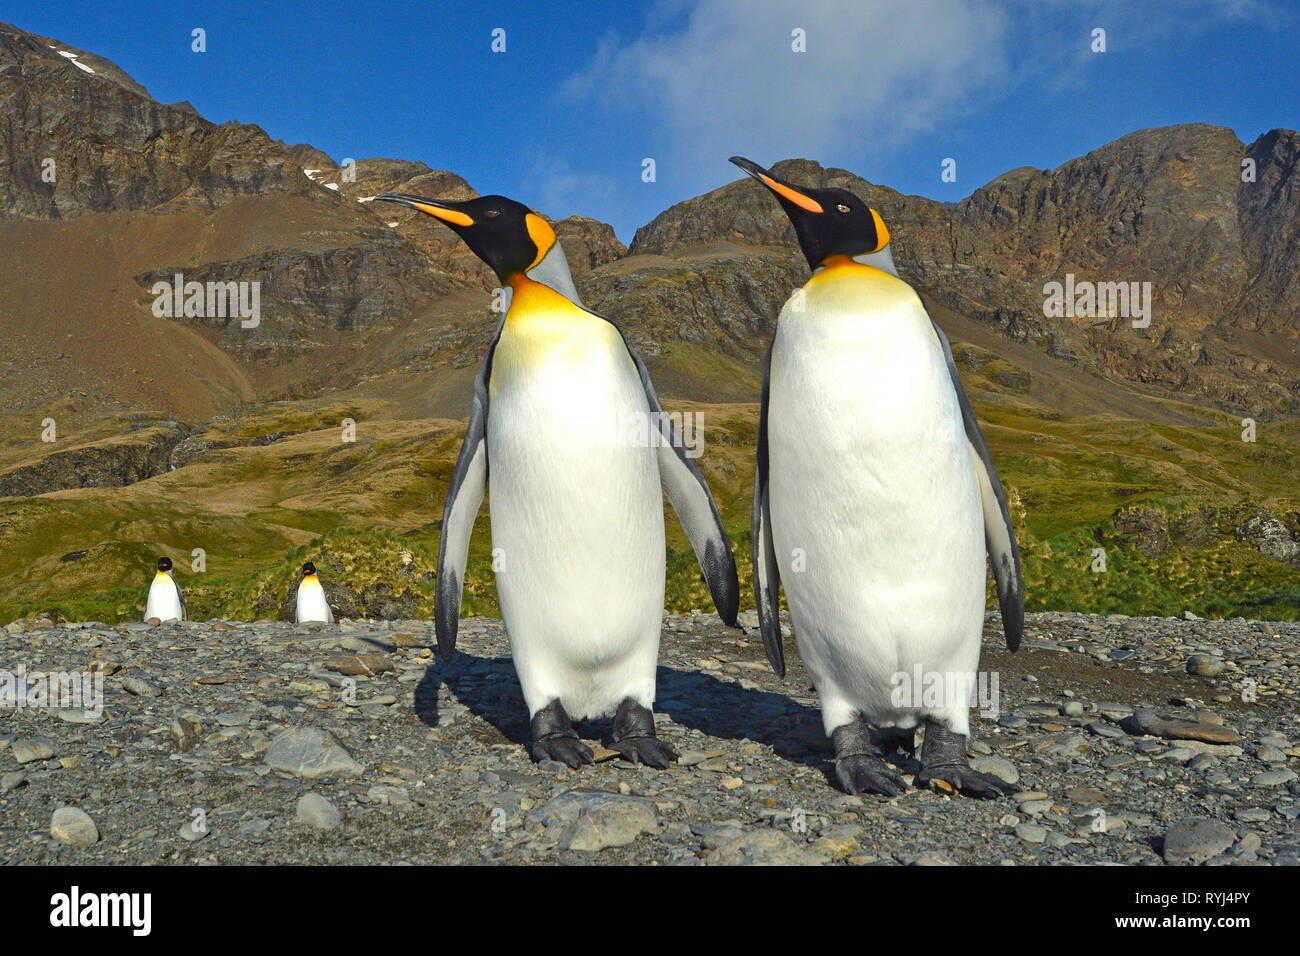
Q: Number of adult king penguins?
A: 4